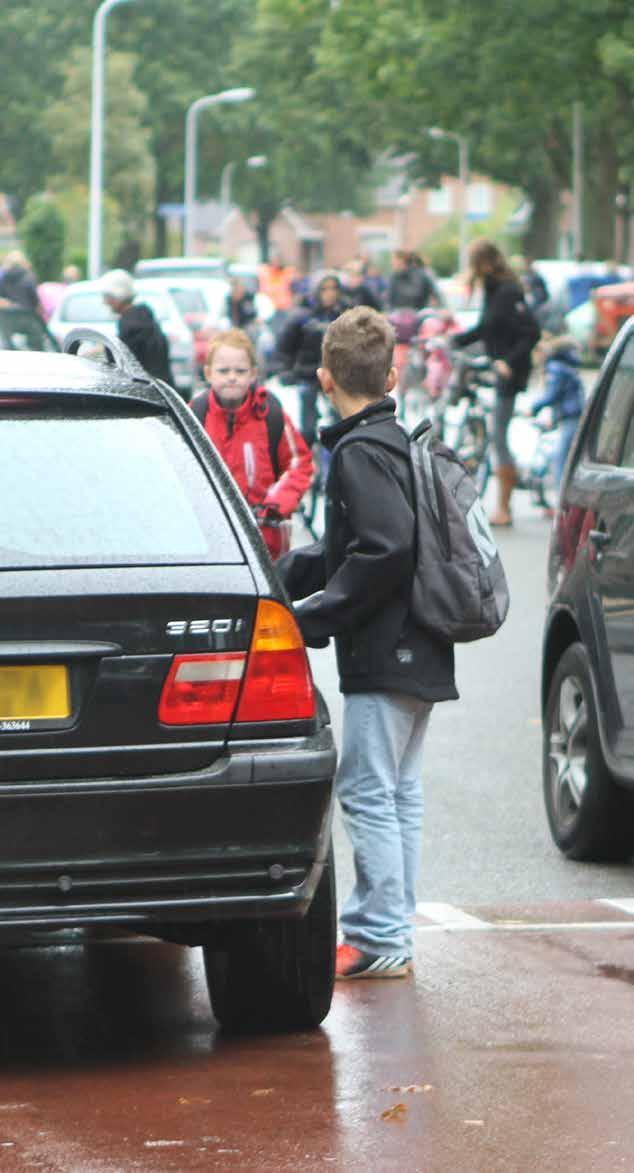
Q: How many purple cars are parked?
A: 0